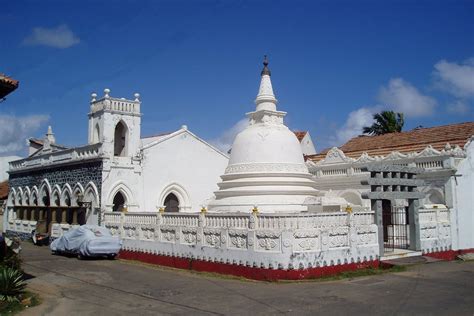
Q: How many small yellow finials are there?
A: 5